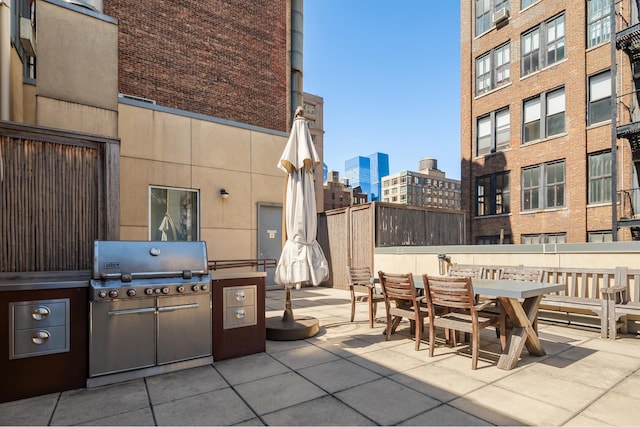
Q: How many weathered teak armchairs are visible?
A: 5